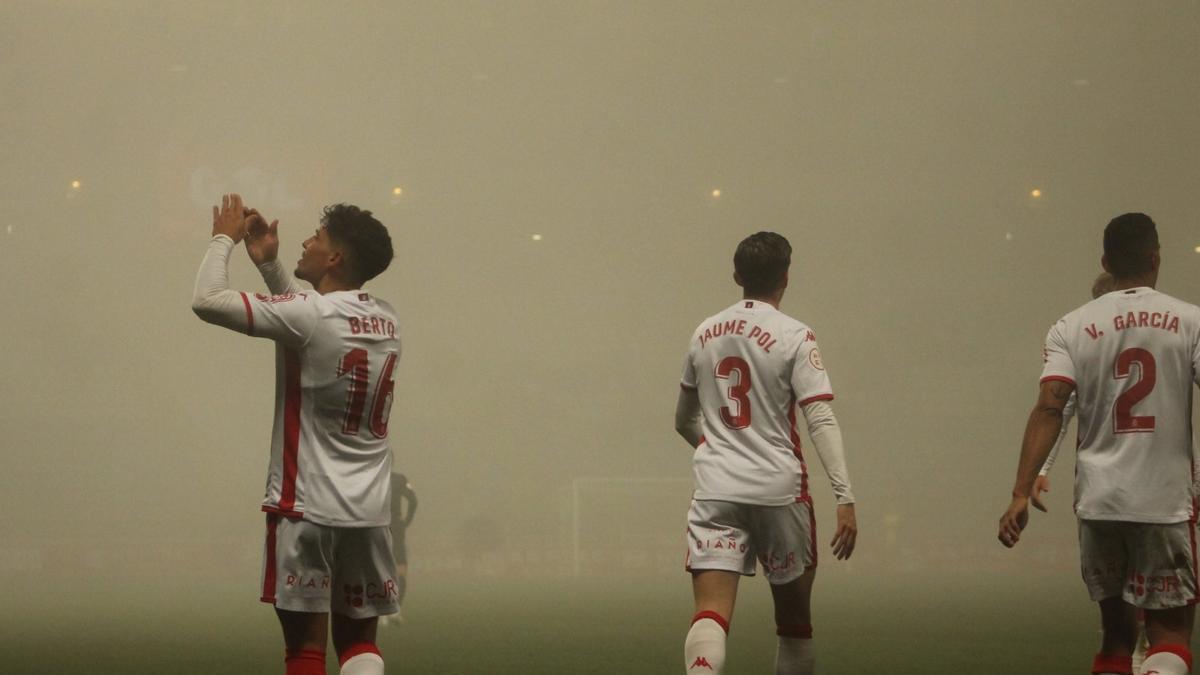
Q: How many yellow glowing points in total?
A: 4